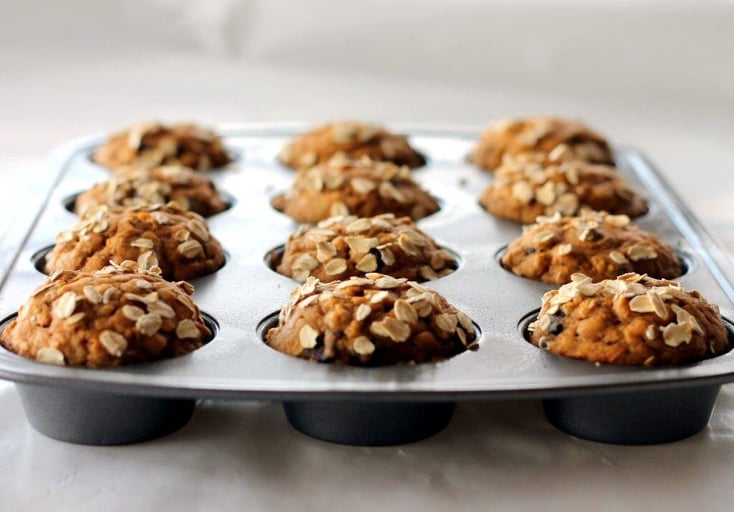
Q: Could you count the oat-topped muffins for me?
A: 12